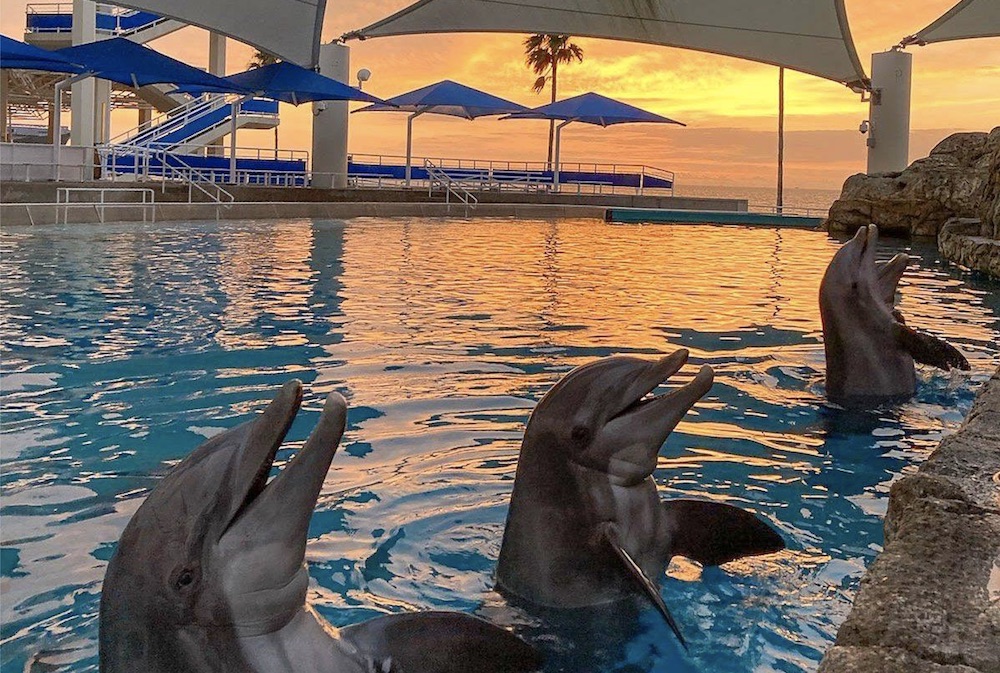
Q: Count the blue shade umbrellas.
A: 5